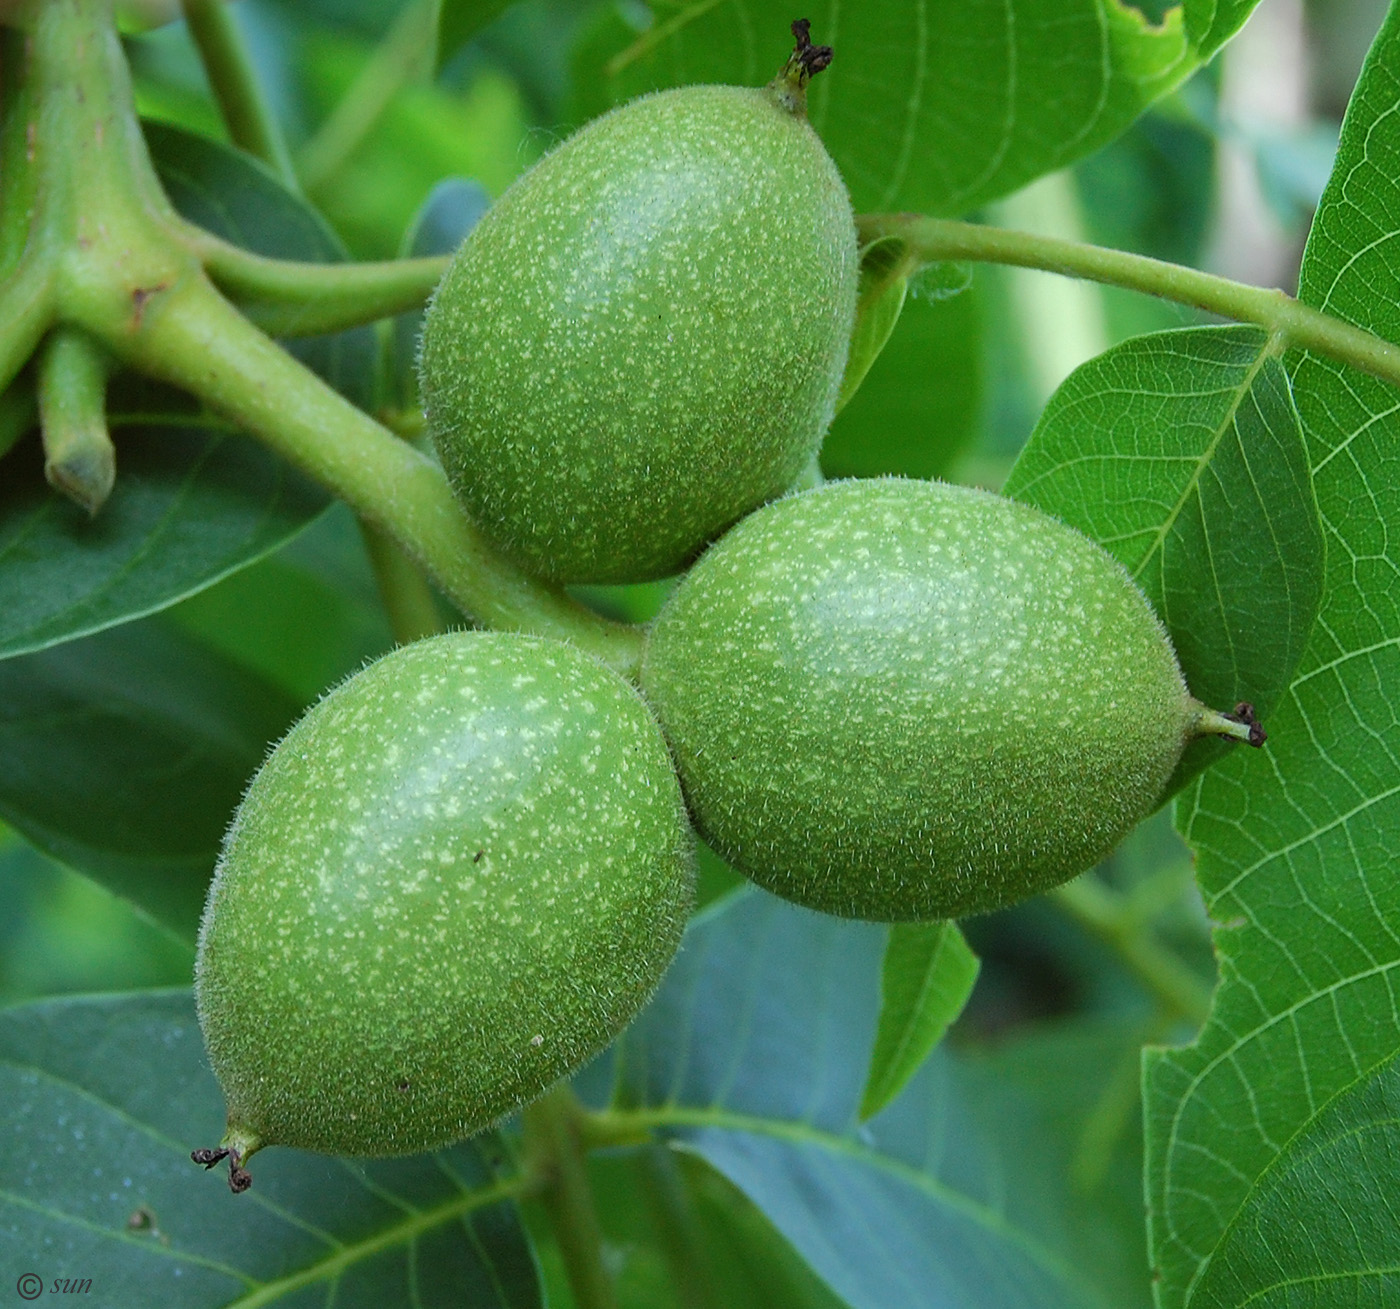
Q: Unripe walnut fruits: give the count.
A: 3